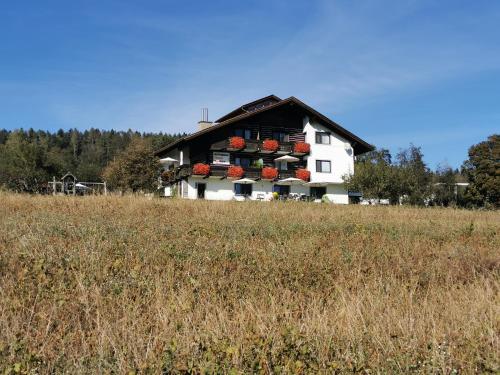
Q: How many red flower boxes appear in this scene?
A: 7